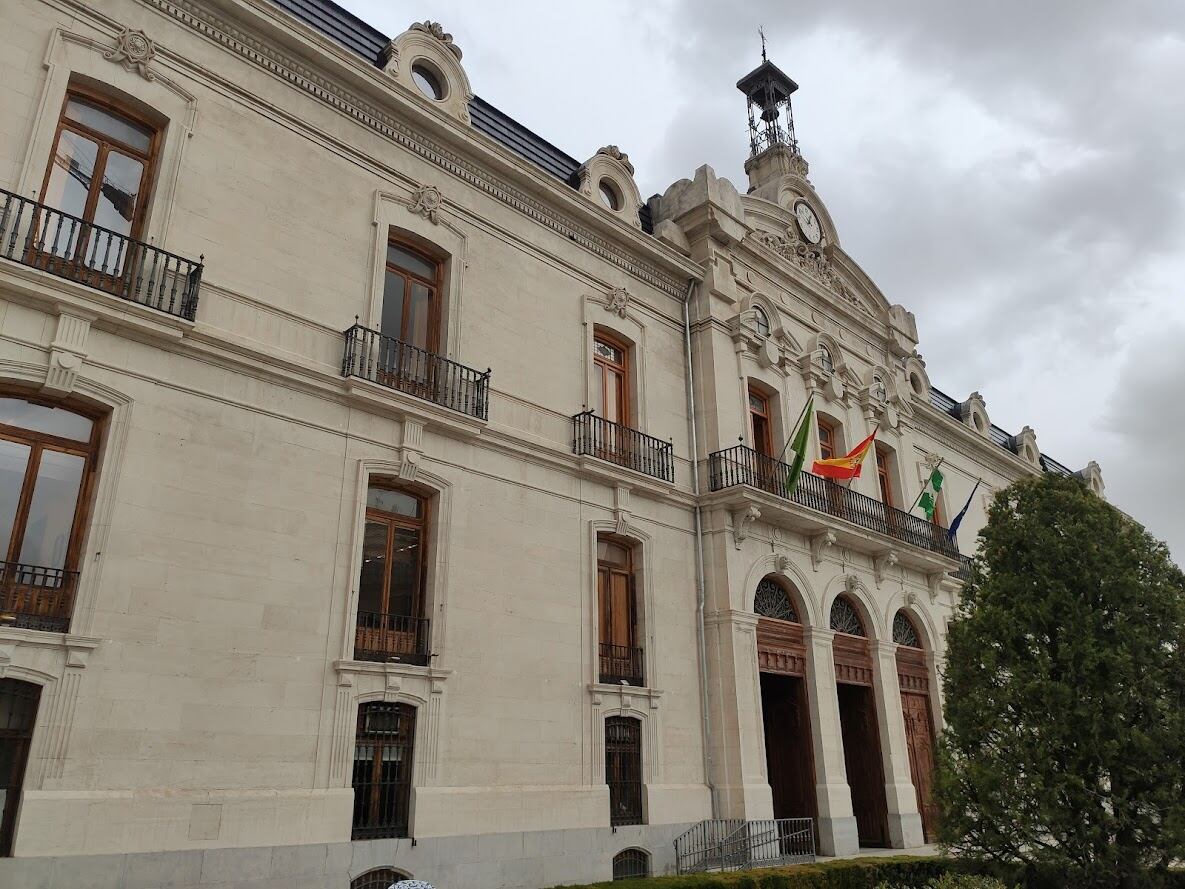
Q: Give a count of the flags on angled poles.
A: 4